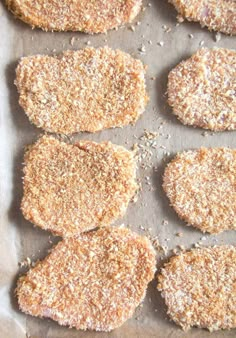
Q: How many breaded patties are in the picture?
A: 8